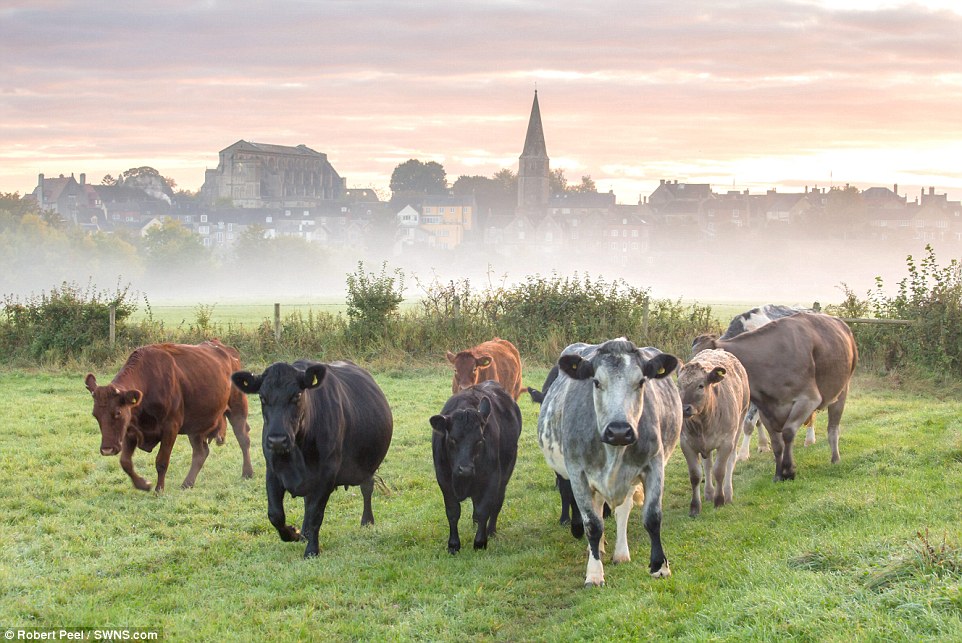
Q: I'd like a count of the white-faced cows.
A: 1